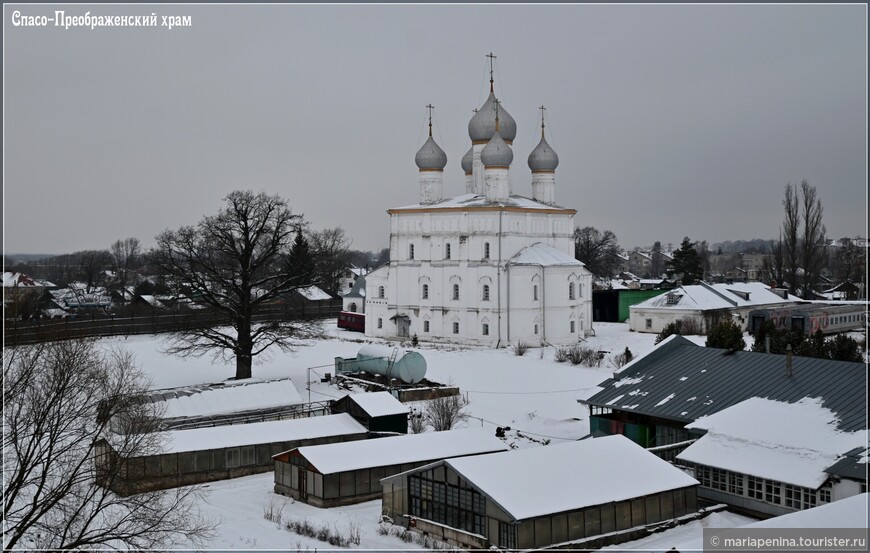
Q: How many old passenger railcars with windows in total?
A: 2